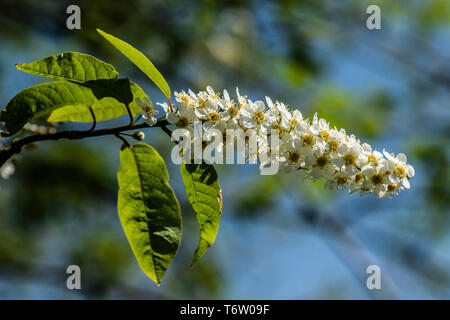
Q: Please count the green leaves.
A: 6